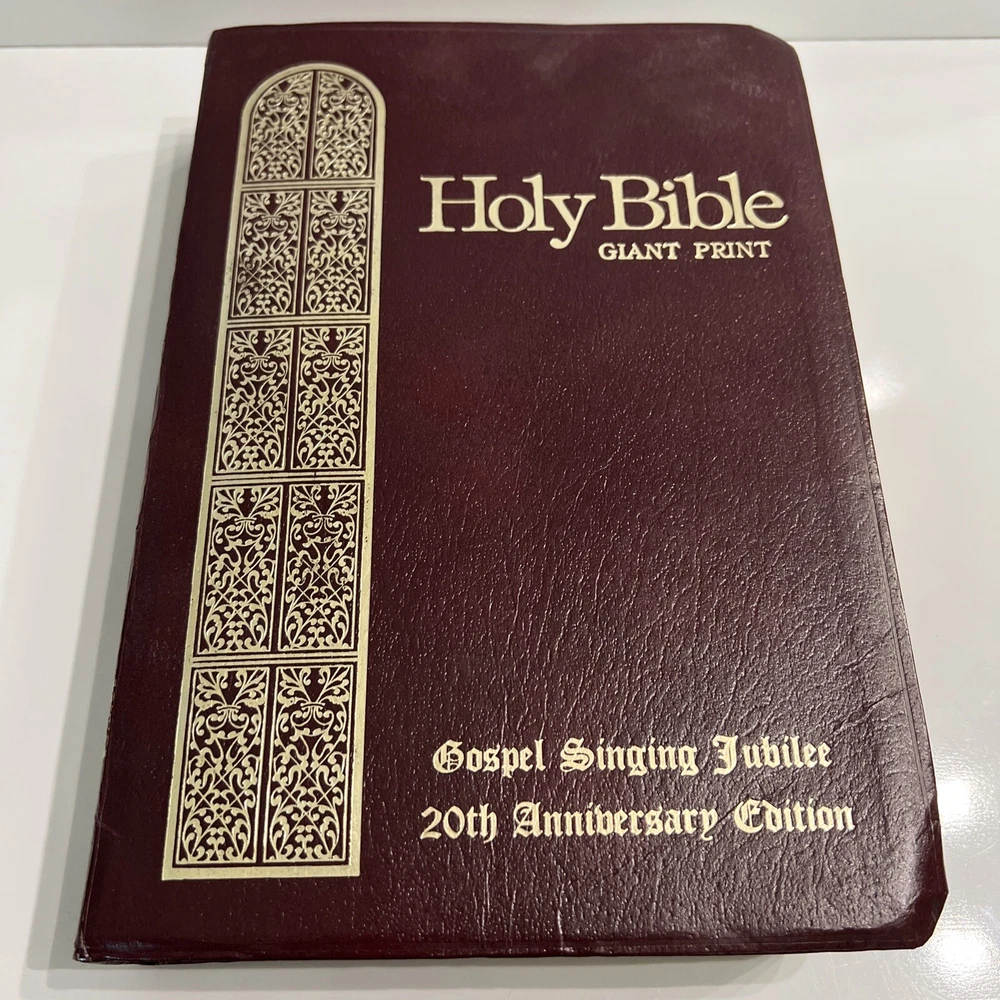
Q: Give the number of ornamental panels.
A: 10